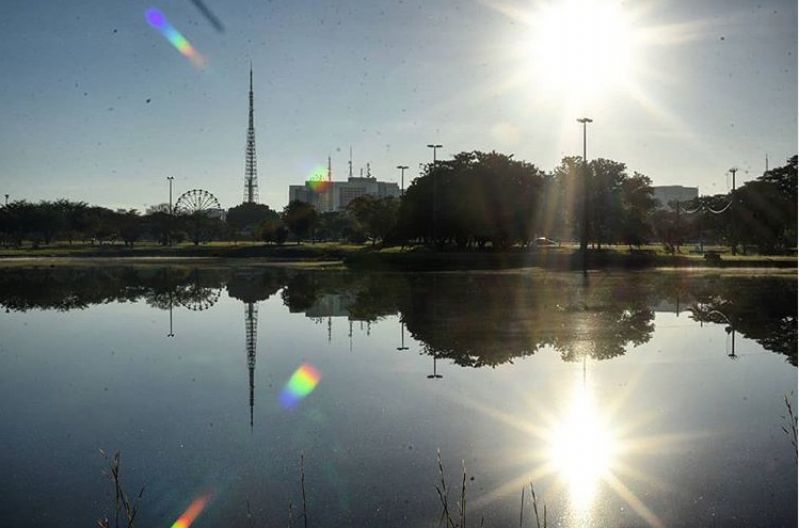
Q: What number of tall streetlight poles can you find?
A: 5